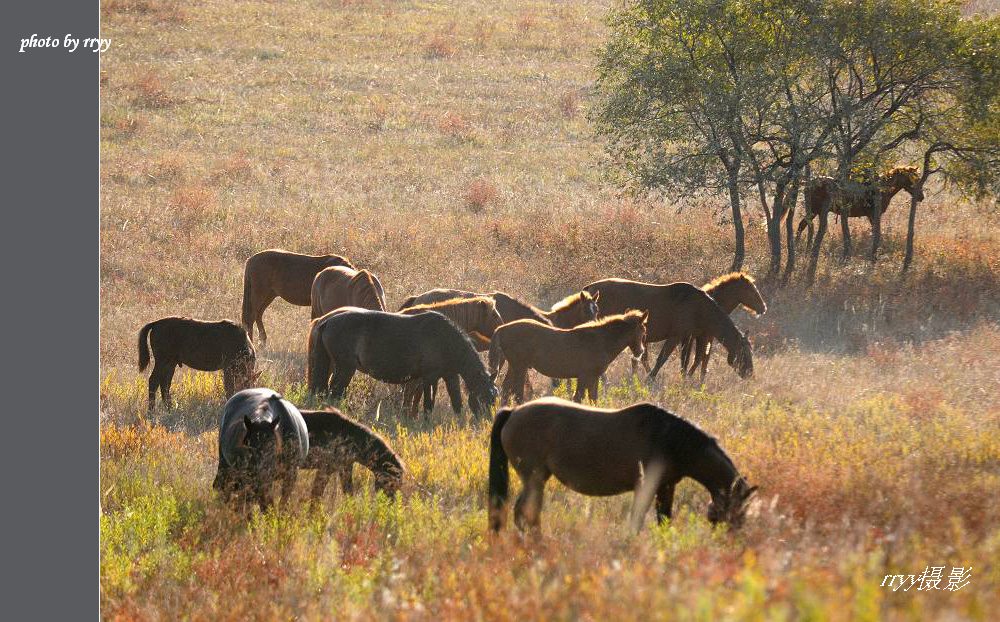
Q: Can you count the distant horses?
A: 1